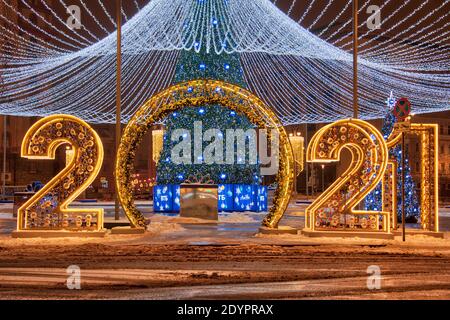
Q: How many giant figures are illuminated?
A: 4